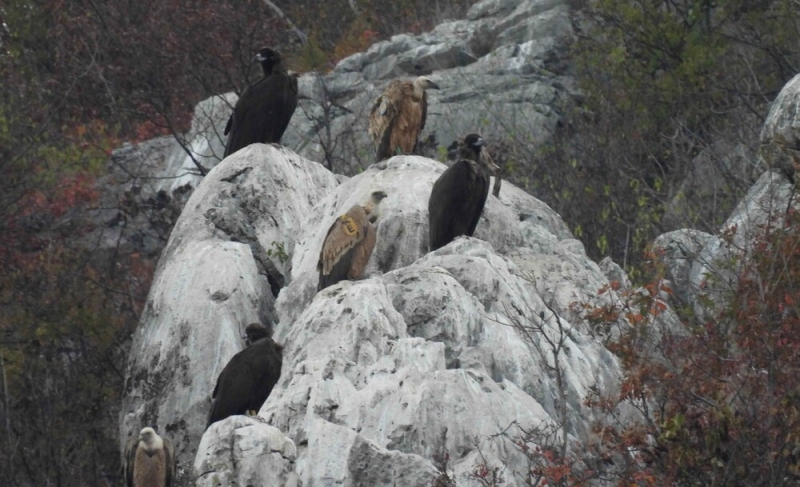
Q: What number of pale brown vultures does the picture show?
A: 3